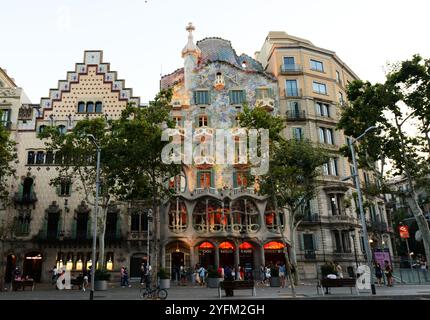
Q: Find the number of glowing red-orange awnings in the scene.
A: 4